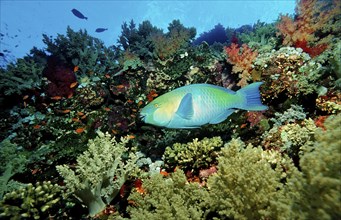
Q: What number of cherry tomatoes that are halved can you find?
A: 0